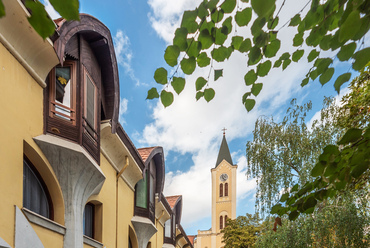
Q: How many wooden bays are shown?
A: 3